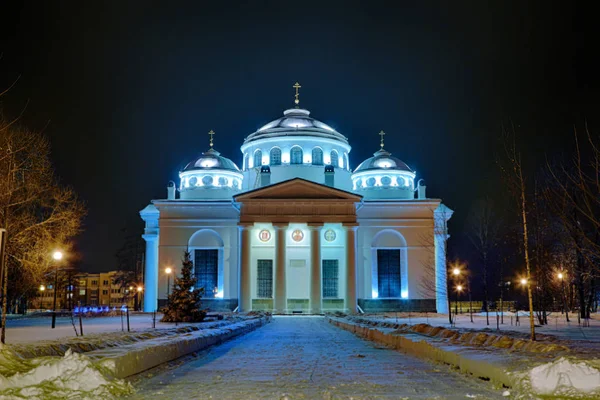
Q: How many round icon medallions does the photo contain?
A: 3